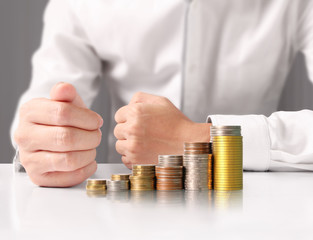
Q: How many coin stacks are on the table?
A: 6